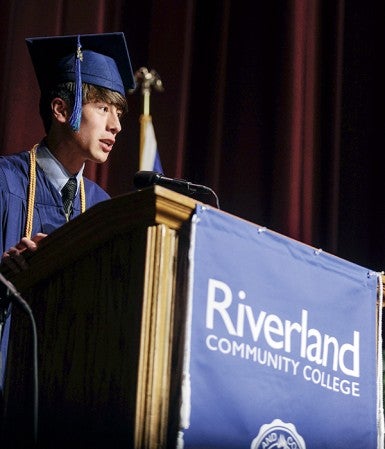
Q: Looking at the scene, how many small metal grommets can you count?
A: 4